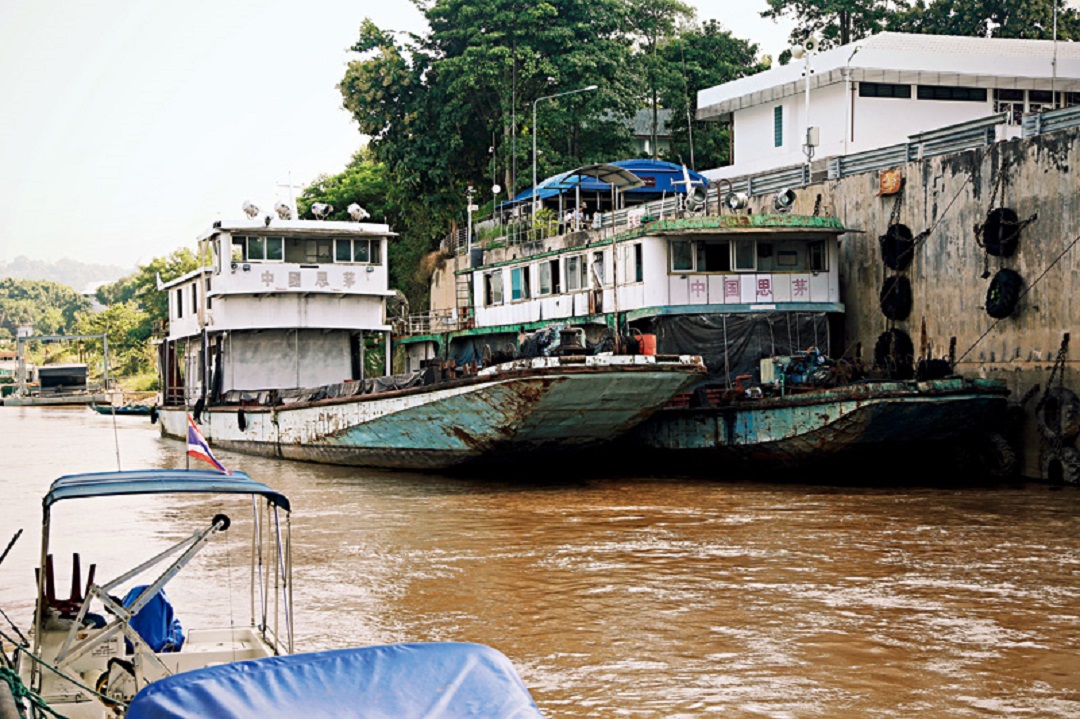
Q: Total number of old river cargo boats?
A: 2